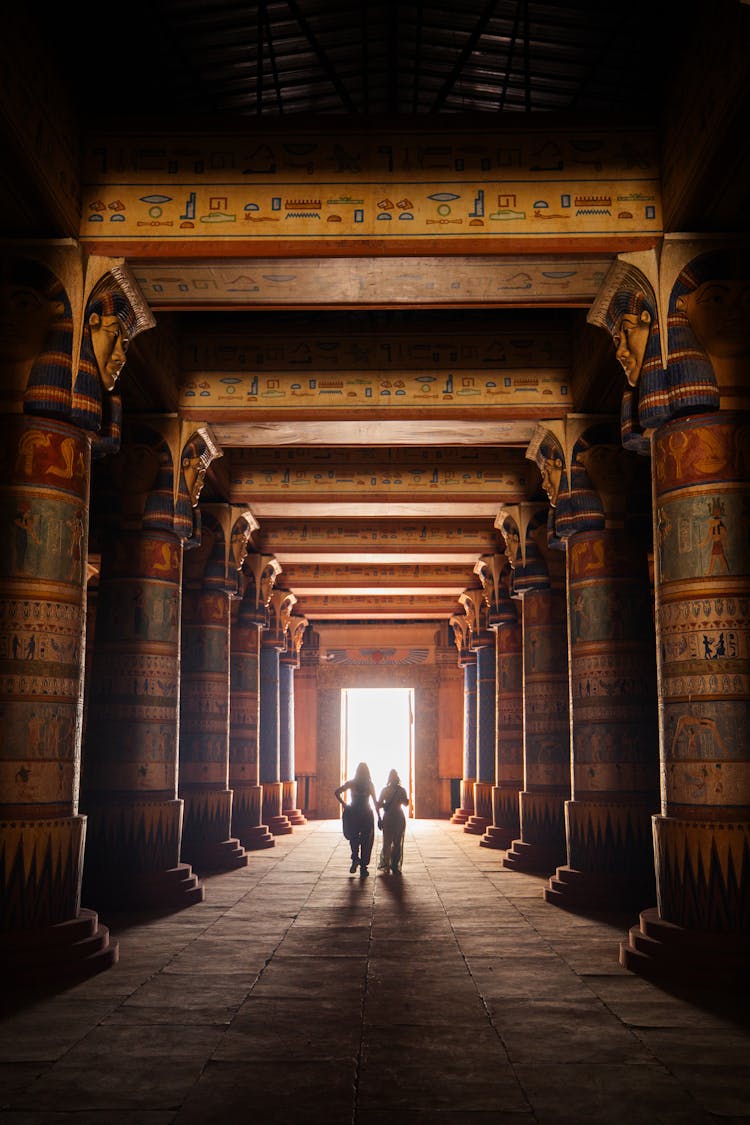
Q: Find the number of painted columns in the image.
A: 12